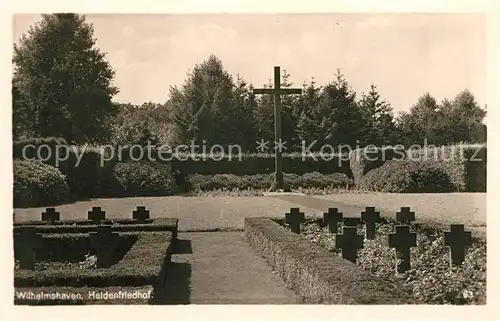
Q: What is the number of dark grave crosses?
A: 12